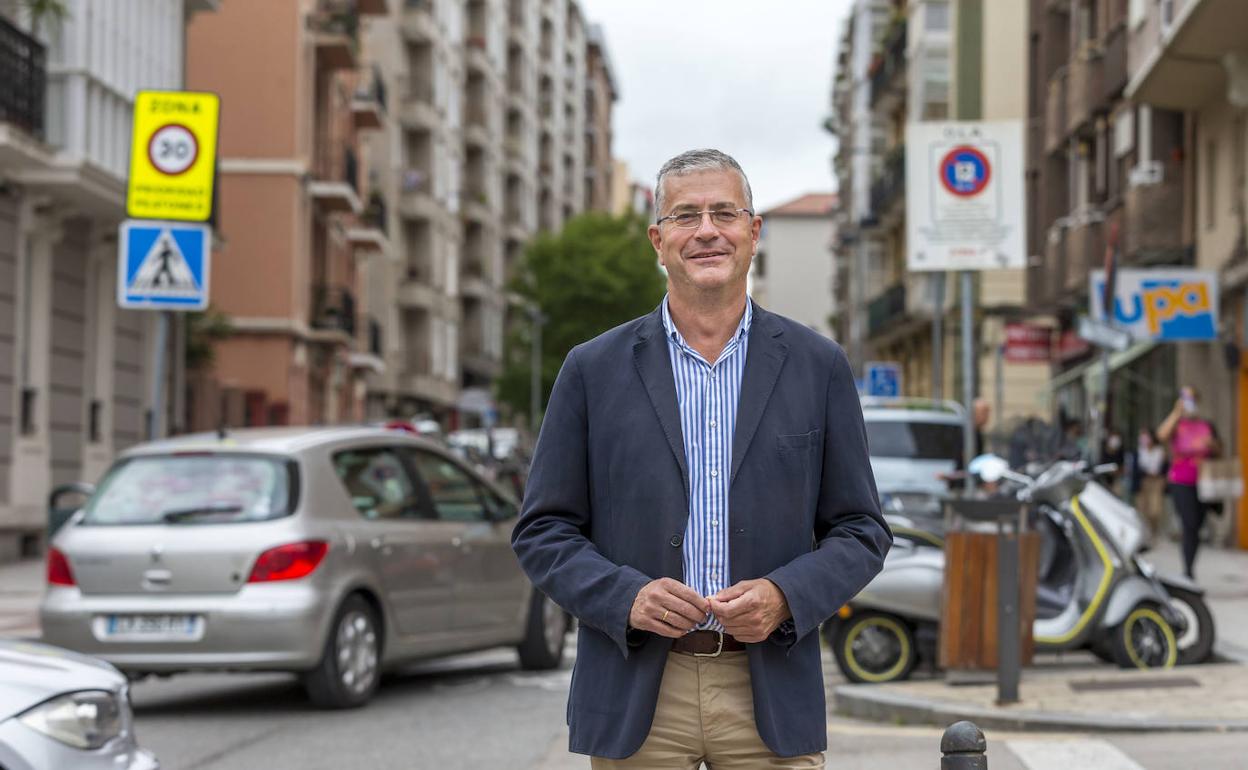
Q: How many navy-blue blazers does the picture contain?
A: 1